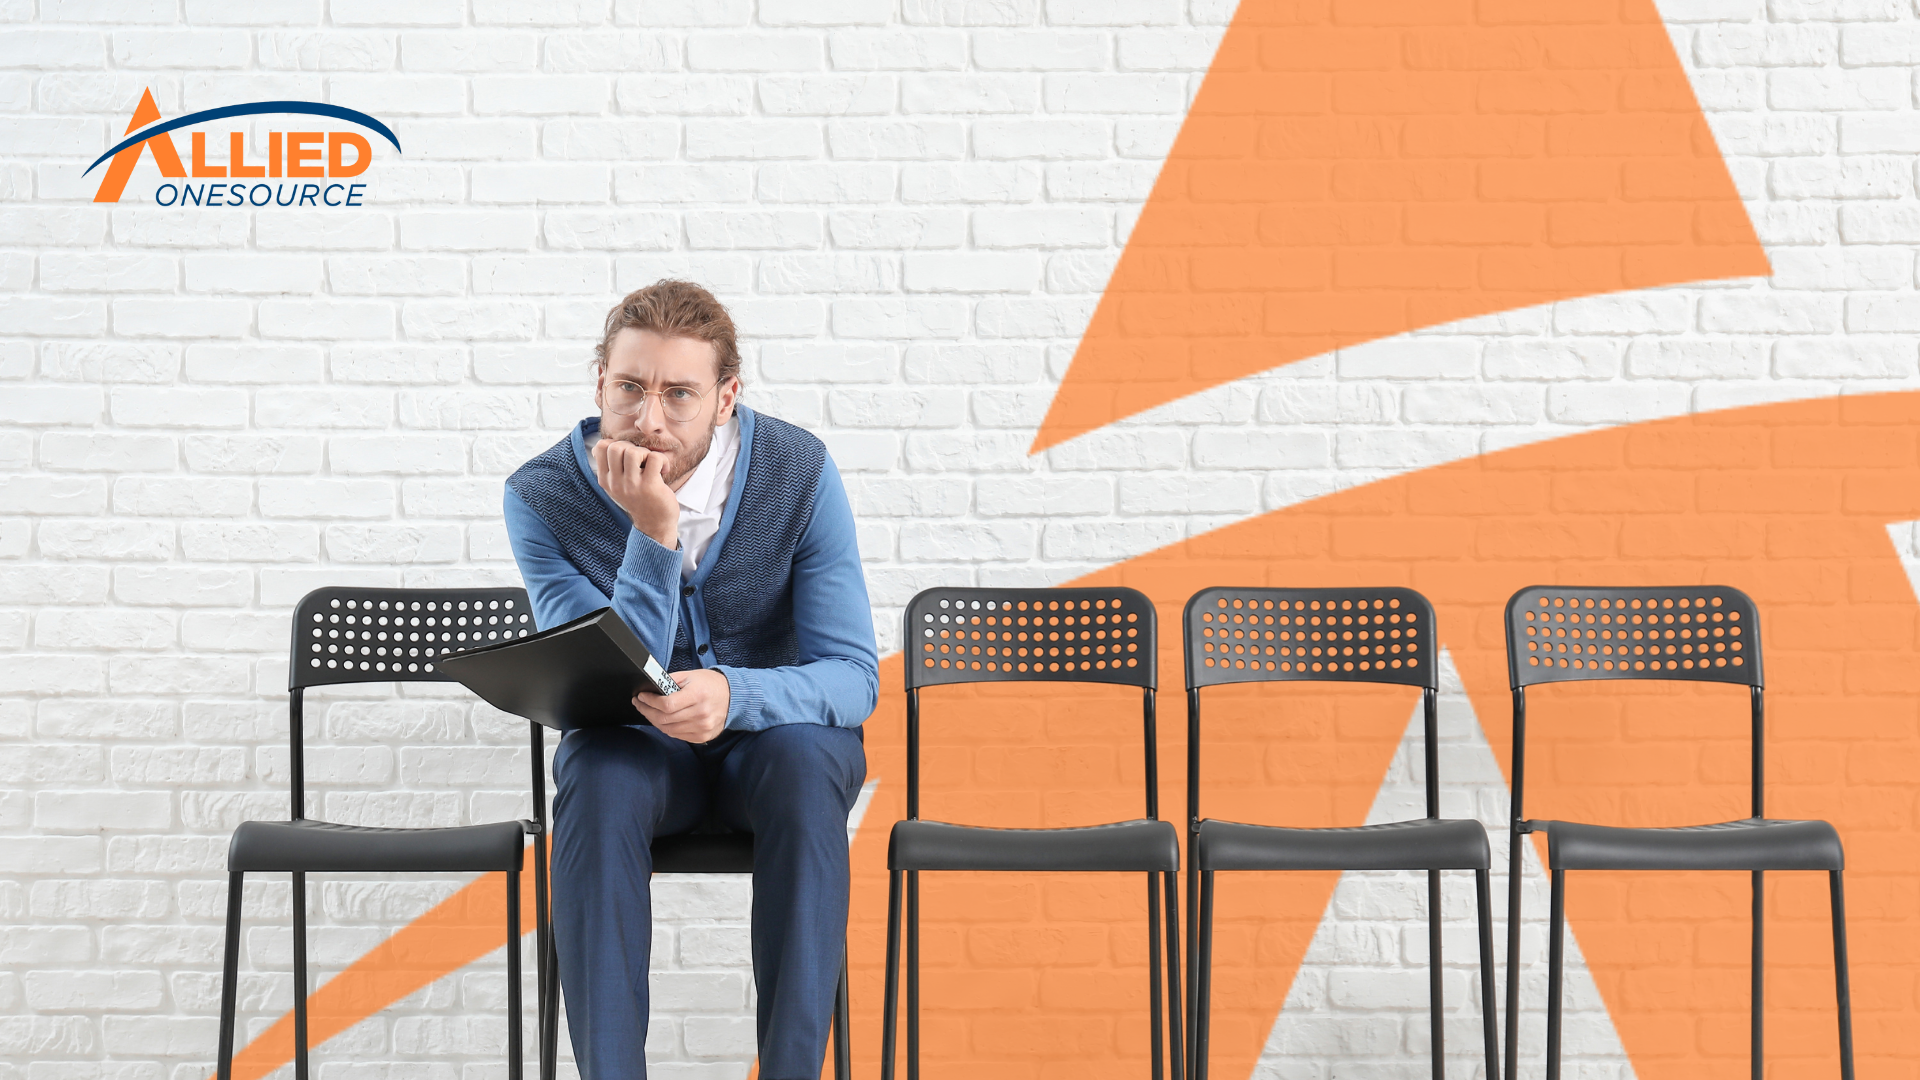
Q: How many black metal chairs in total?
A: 5